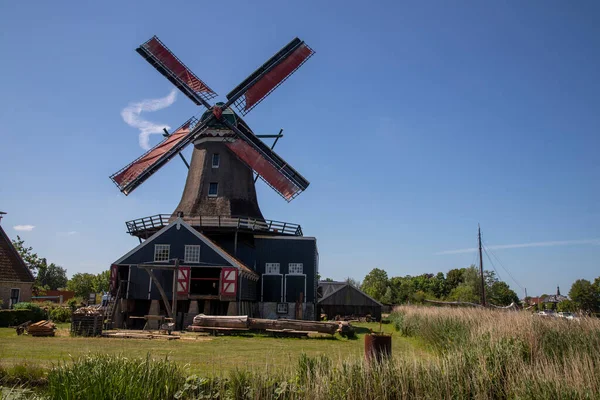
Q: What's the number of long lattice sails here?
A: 4